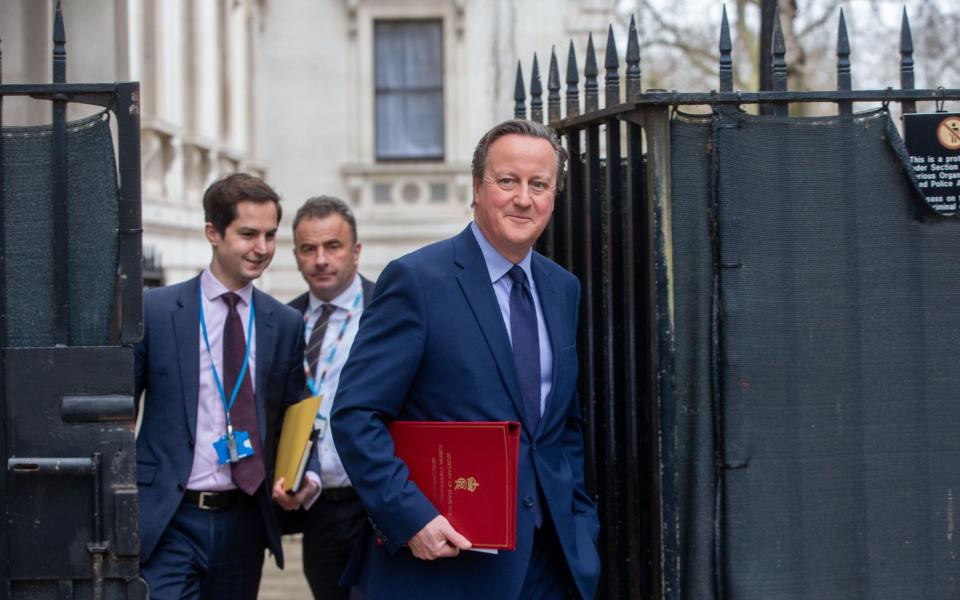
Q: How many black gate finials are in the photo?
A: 12